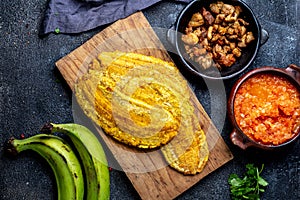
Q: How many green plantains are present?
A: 2